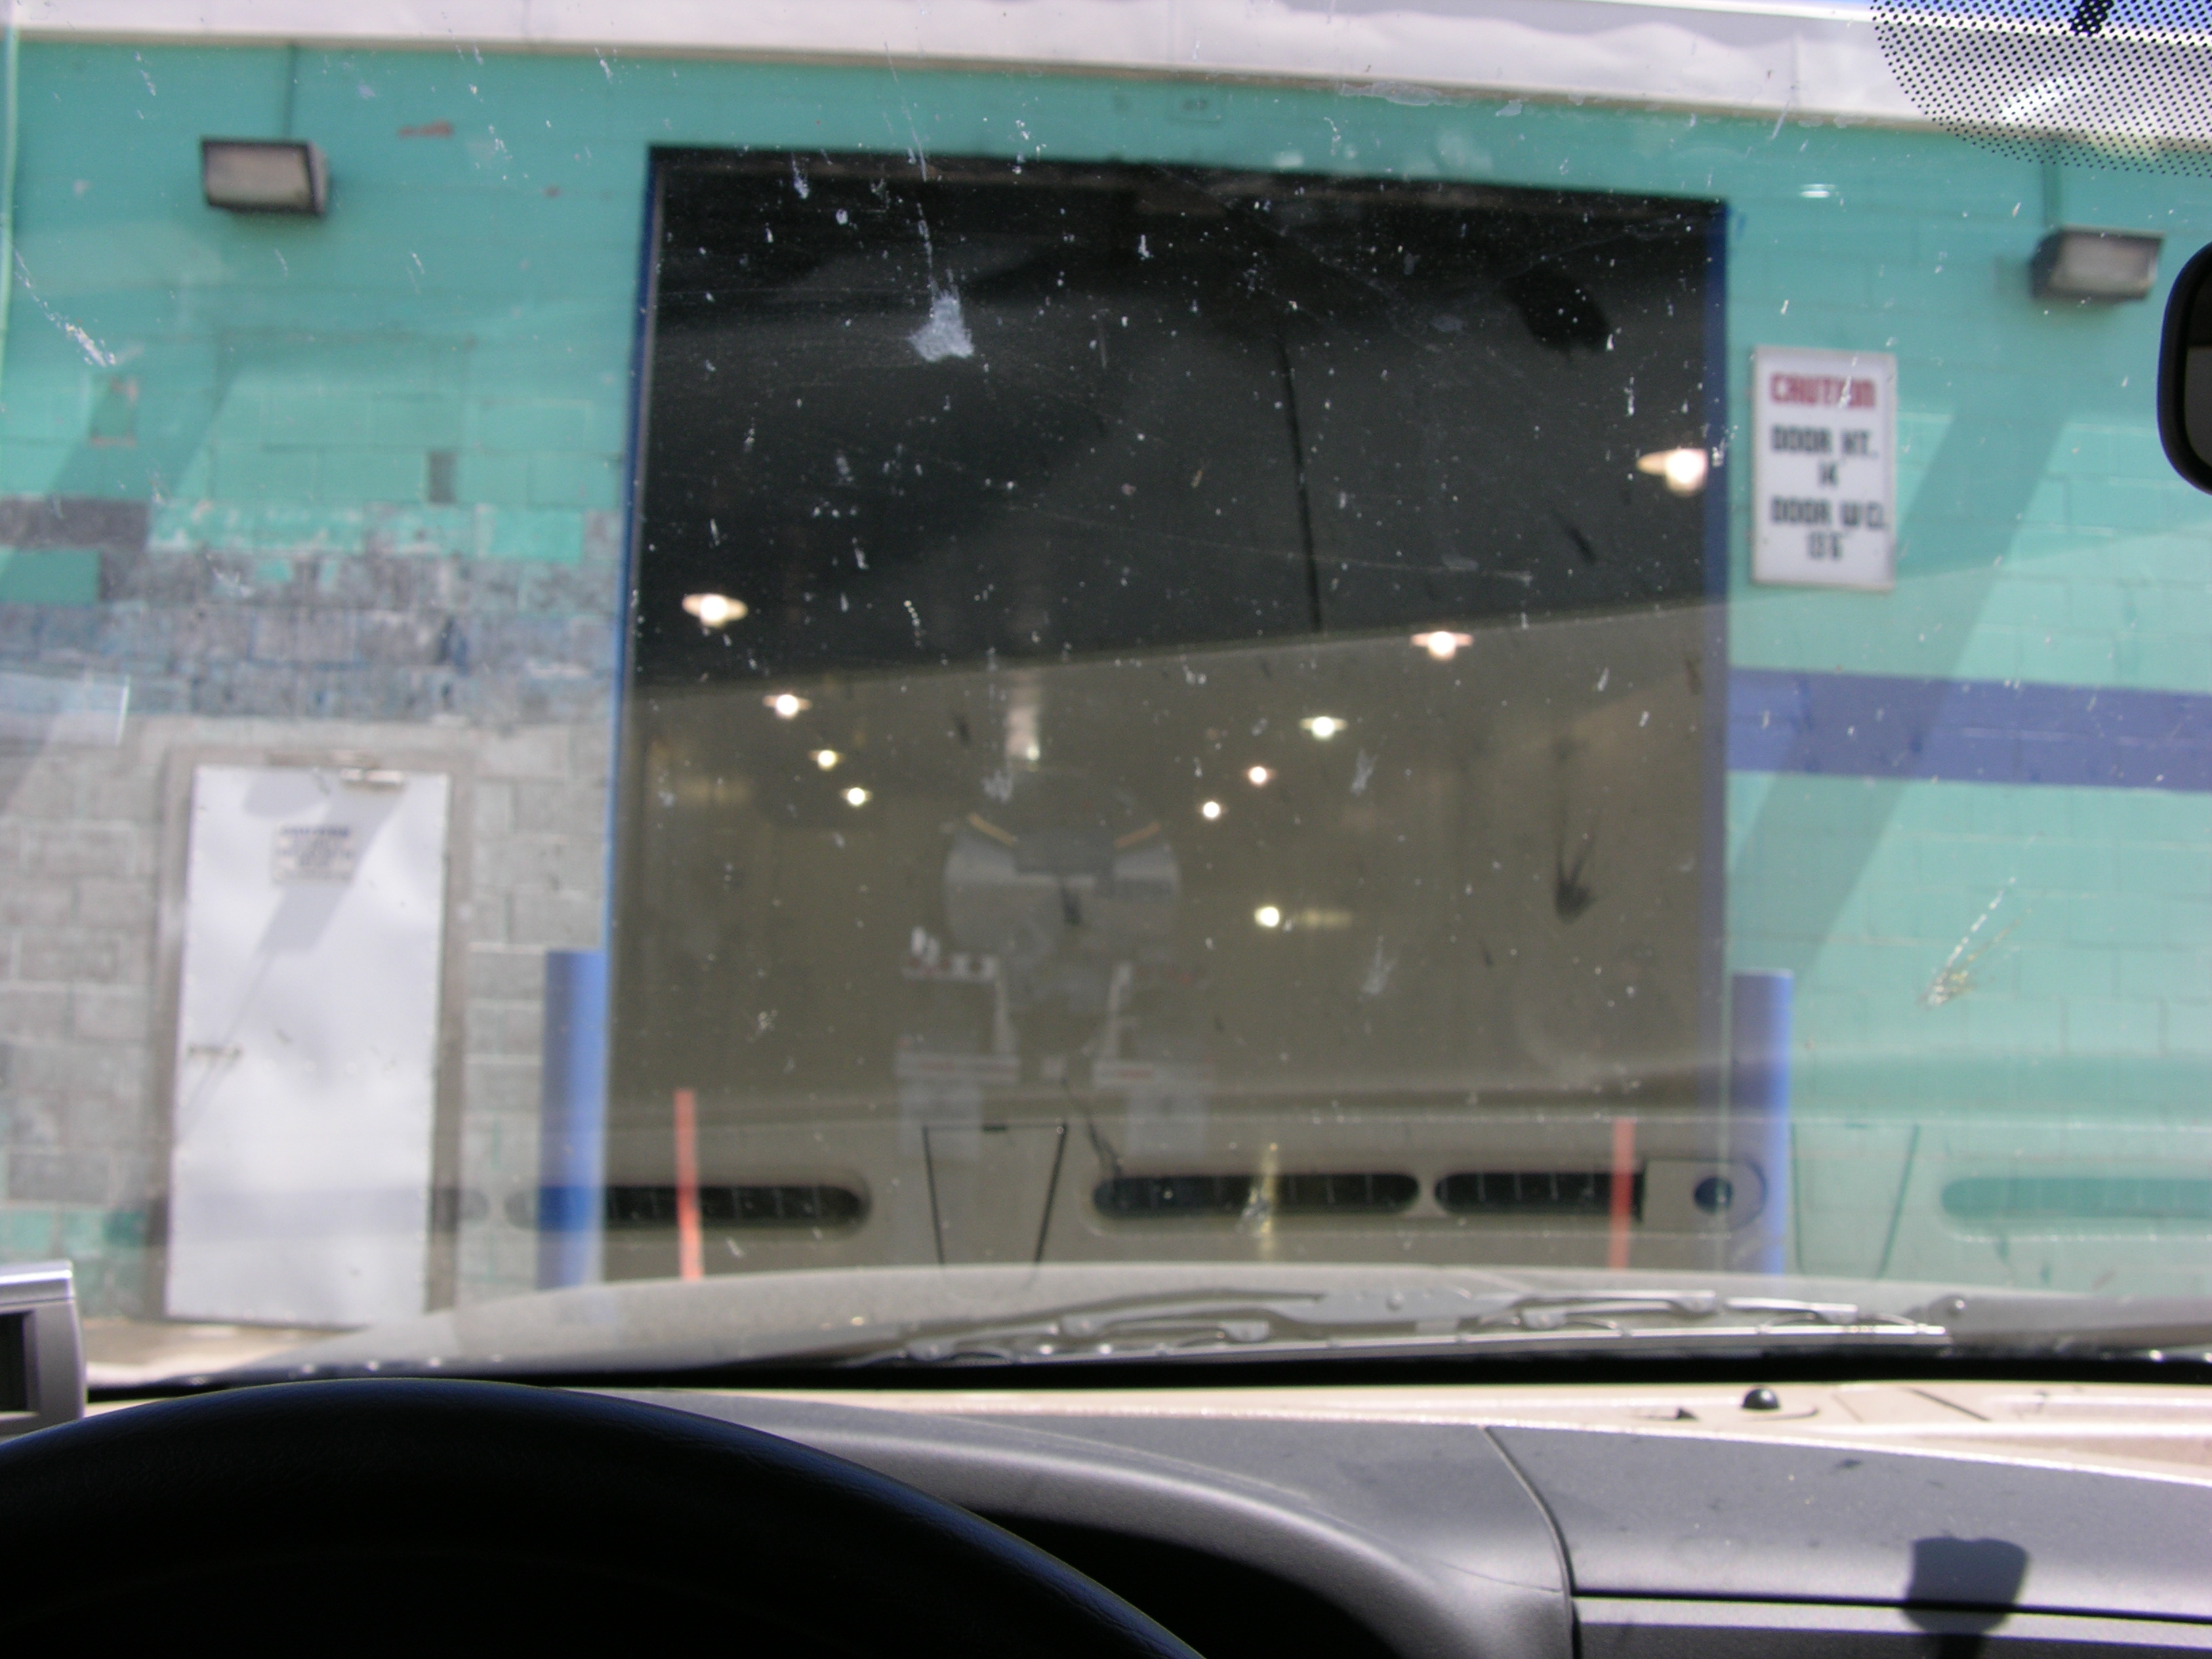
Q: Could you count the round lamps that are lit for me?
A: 10